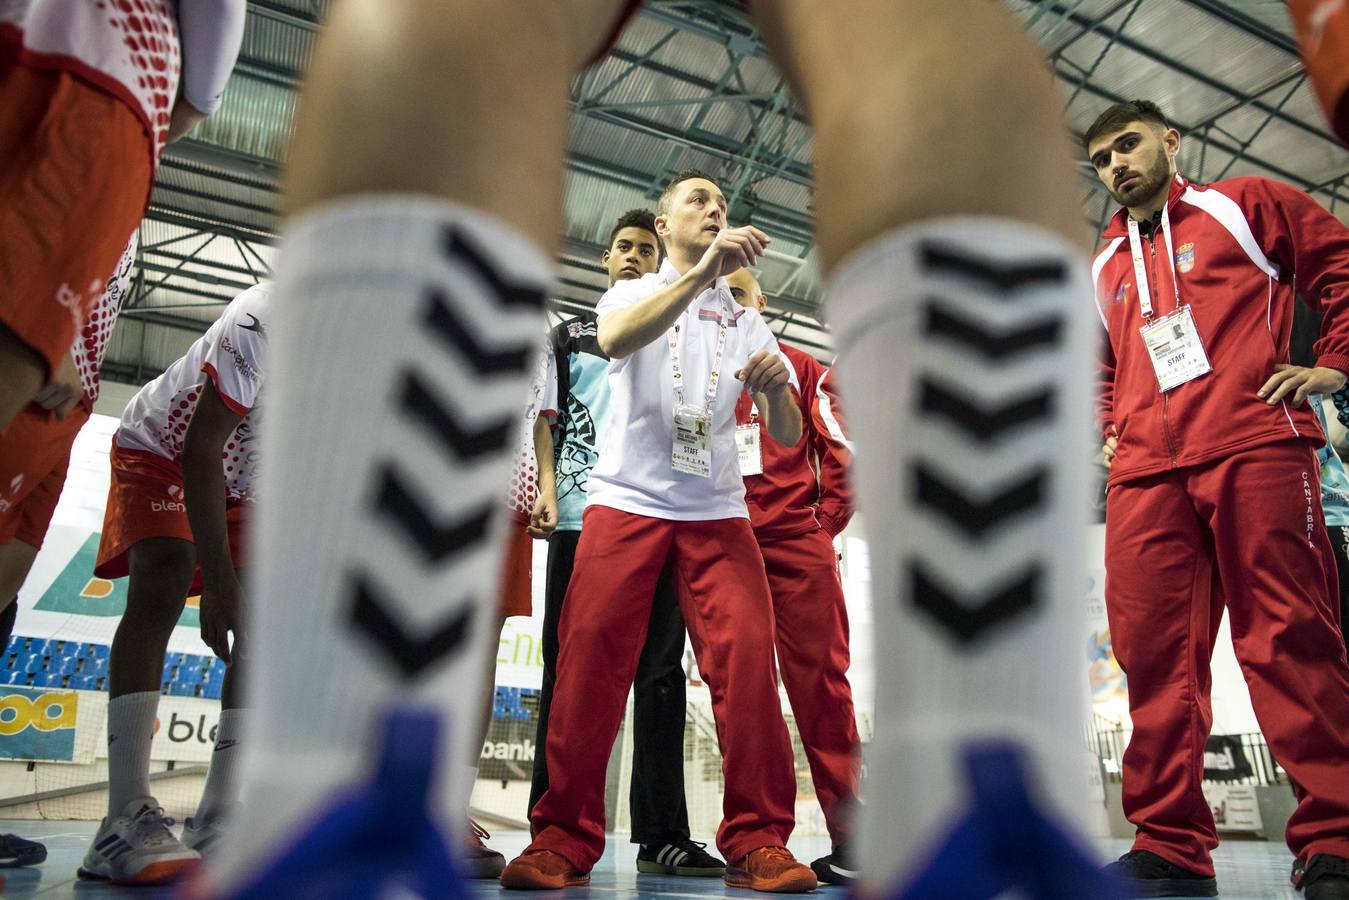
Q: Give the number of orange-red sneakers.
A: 2